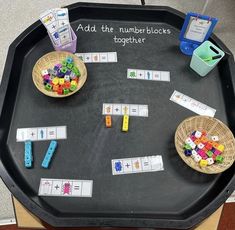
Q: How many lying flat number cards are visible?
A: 7